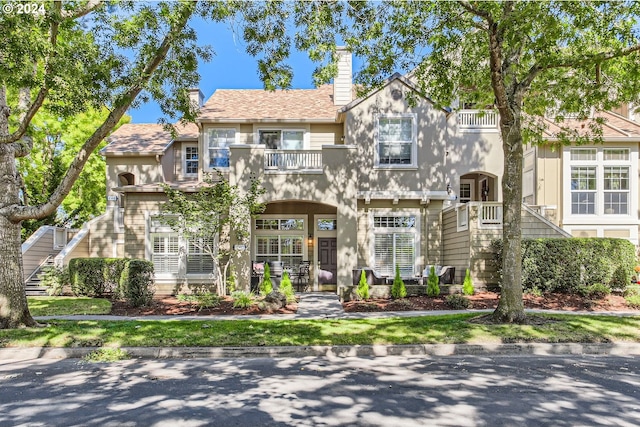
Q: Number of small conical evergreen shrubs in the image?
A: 6